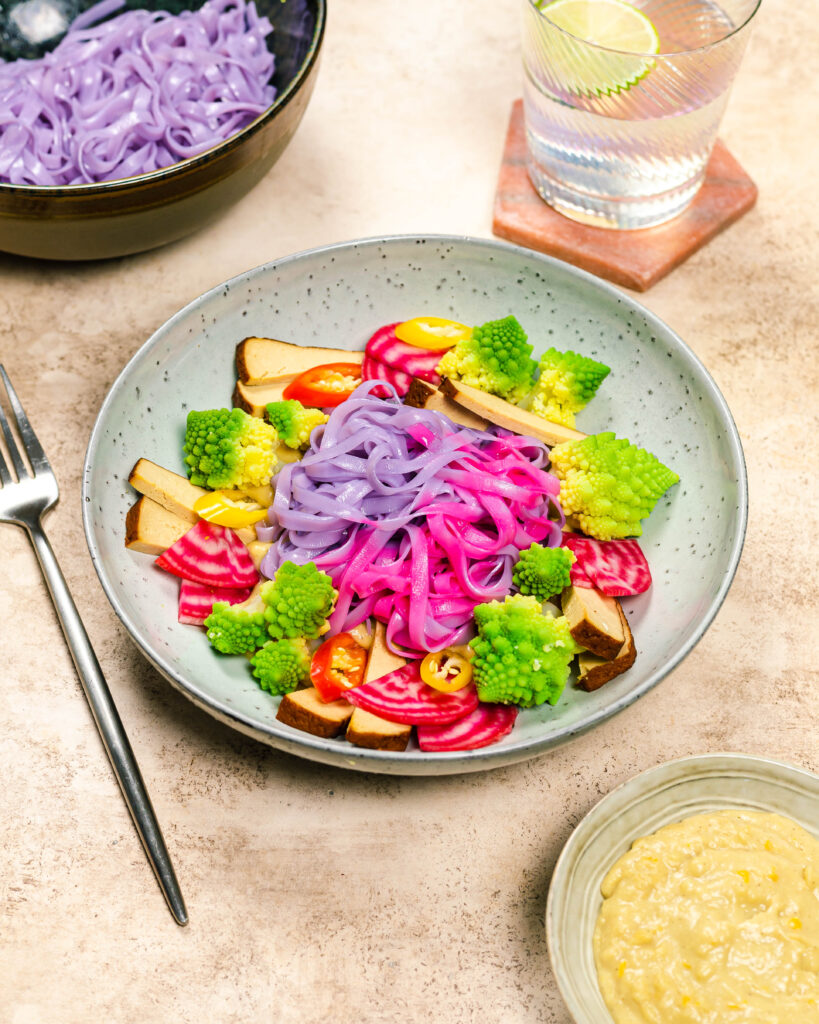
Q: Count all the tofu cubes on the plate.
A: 10